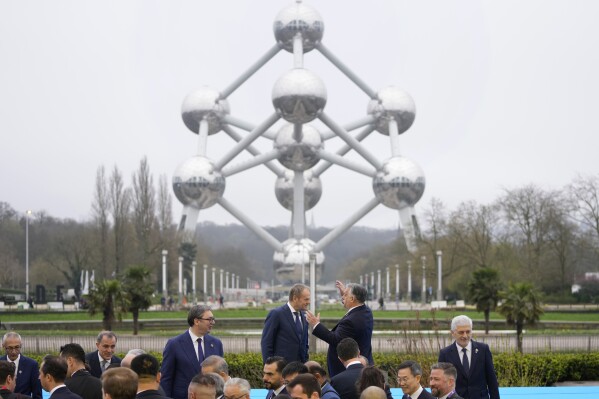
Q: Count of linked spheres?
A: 9